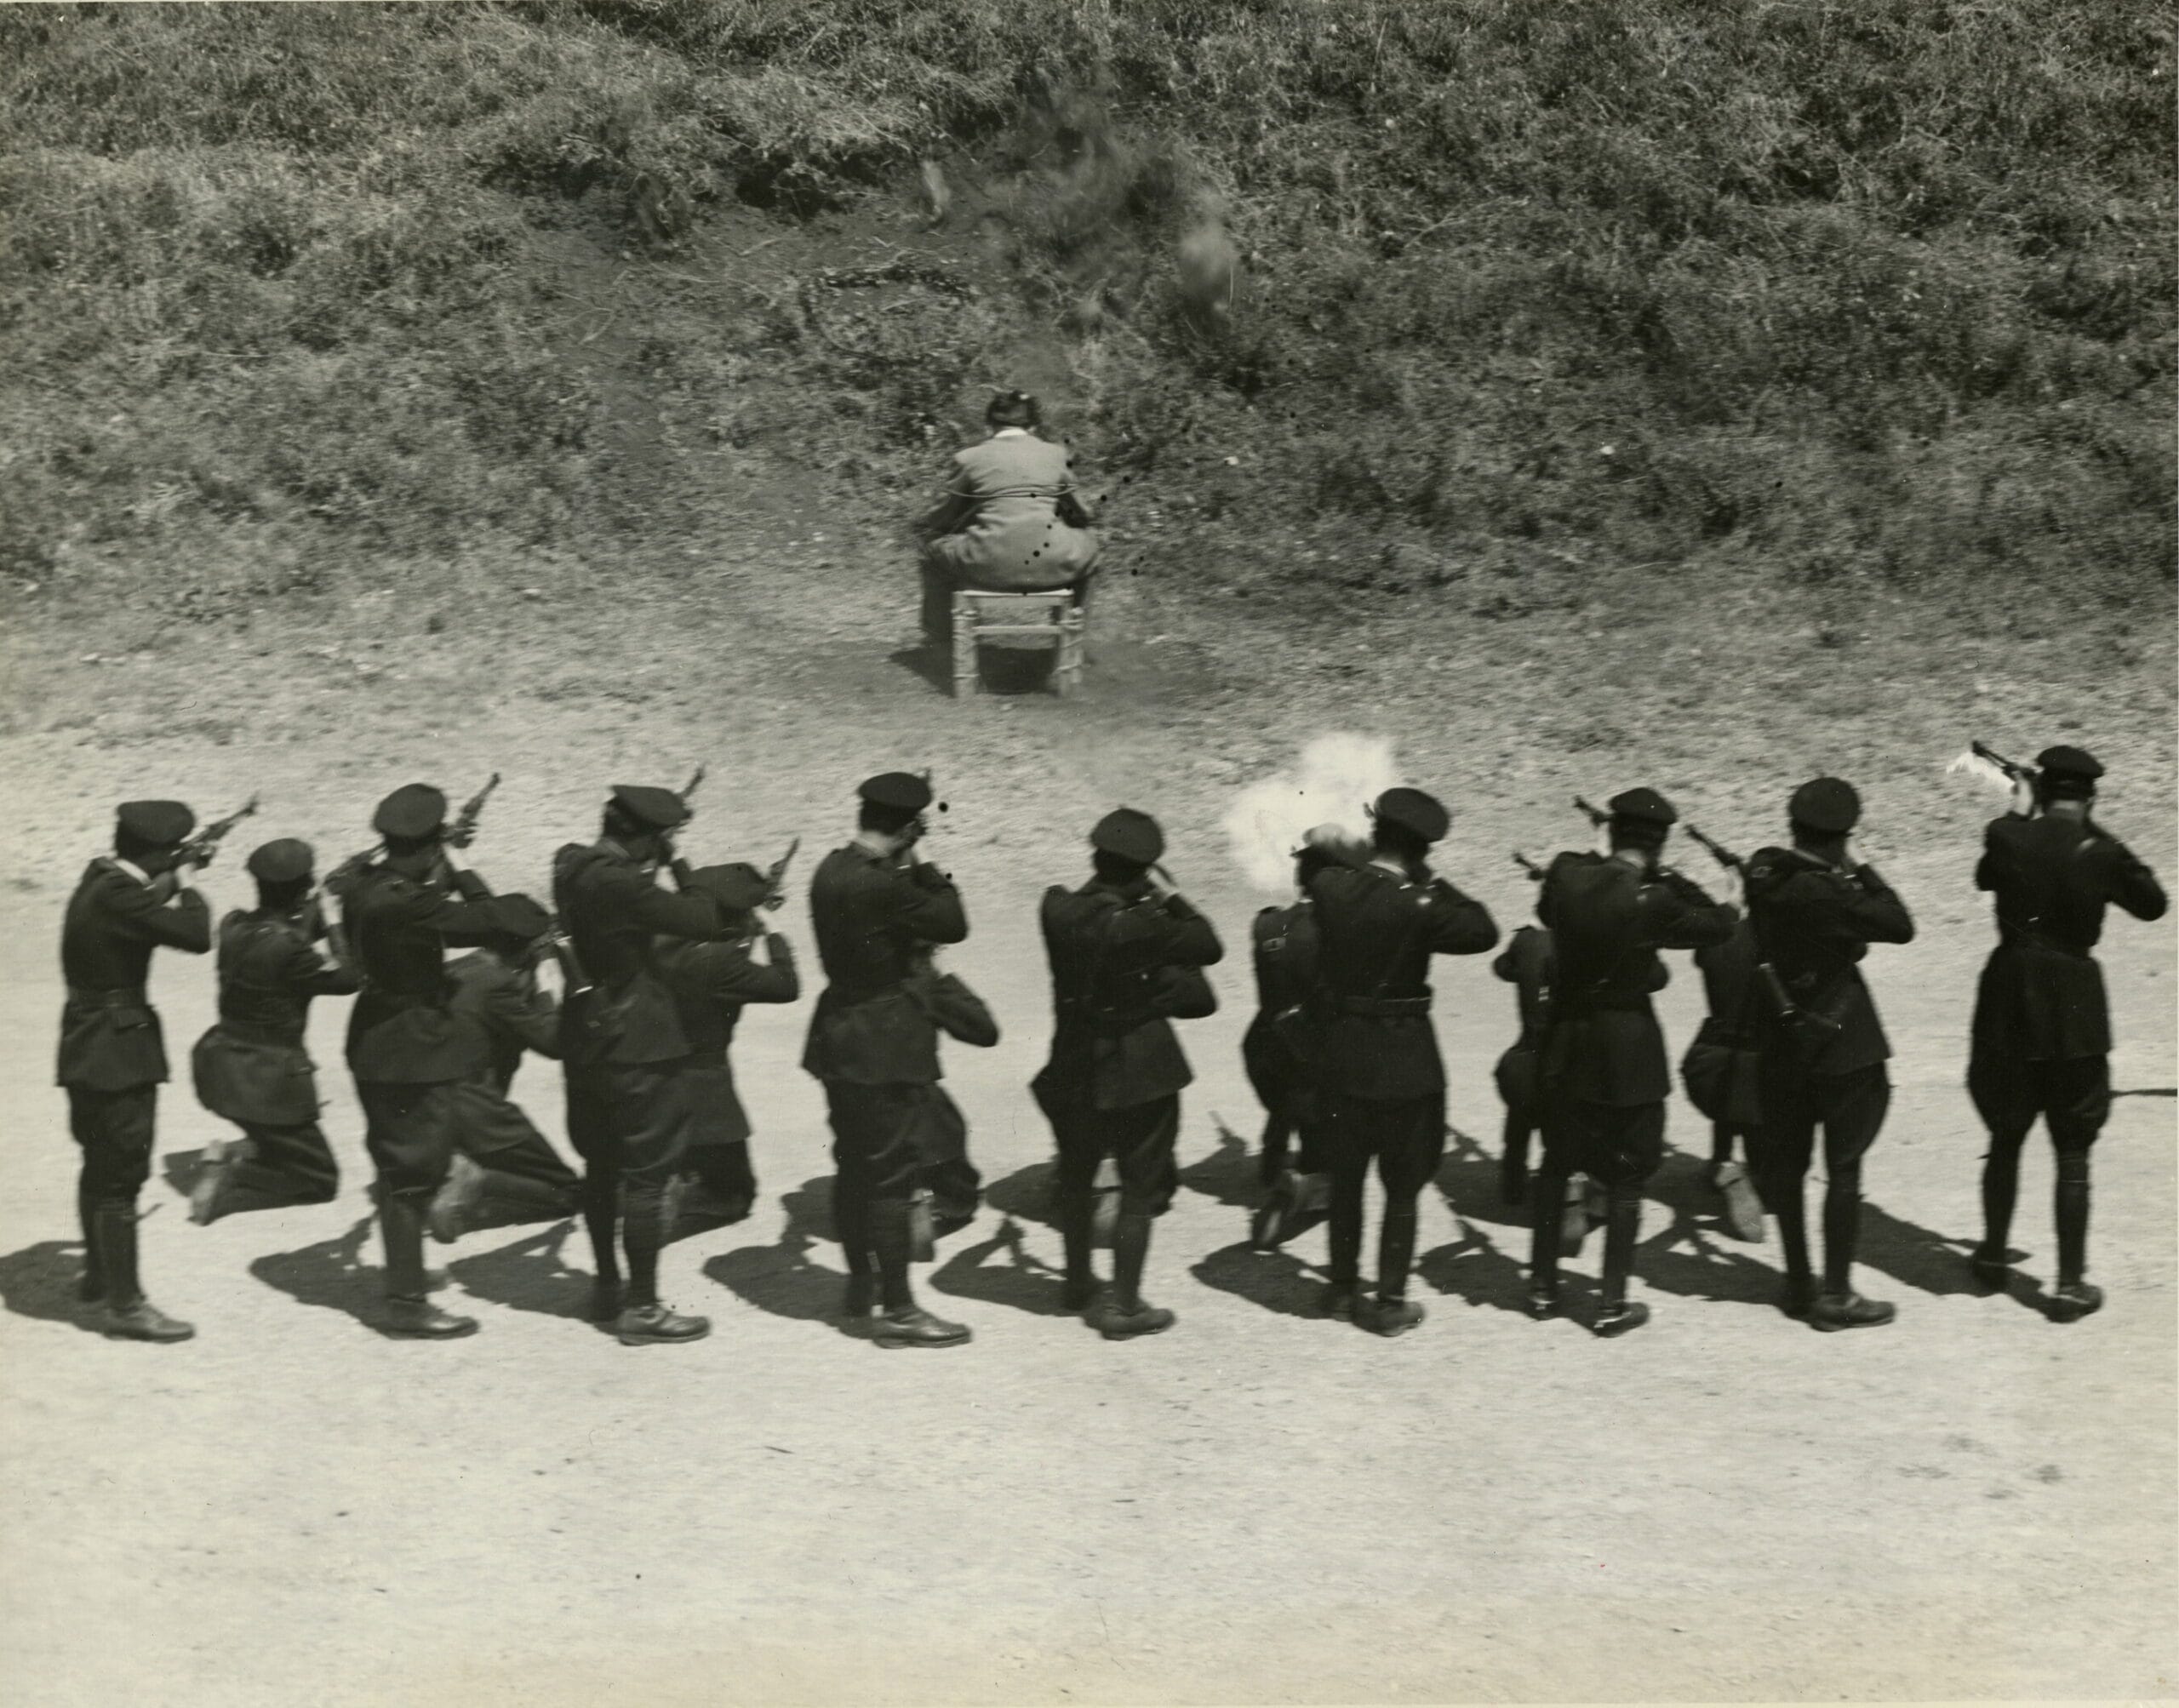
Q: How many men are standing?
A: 9